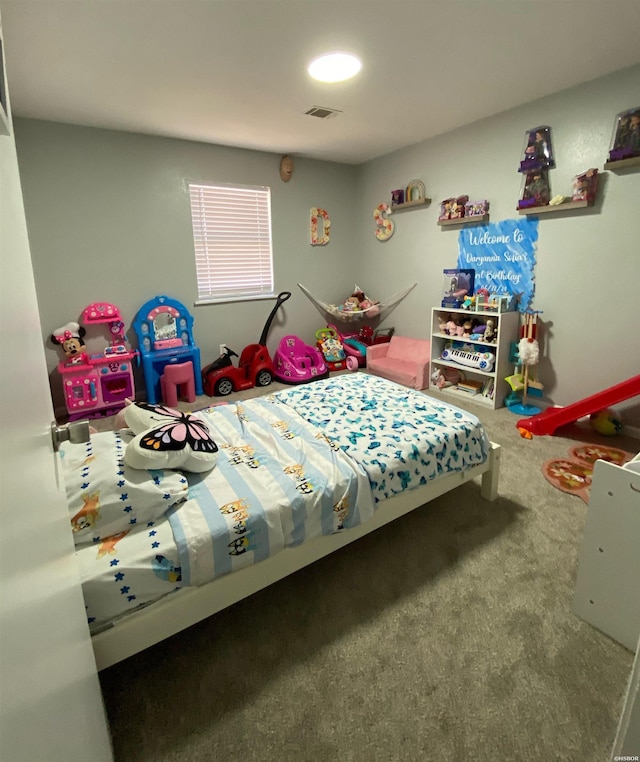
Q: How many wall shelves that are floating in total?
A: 4